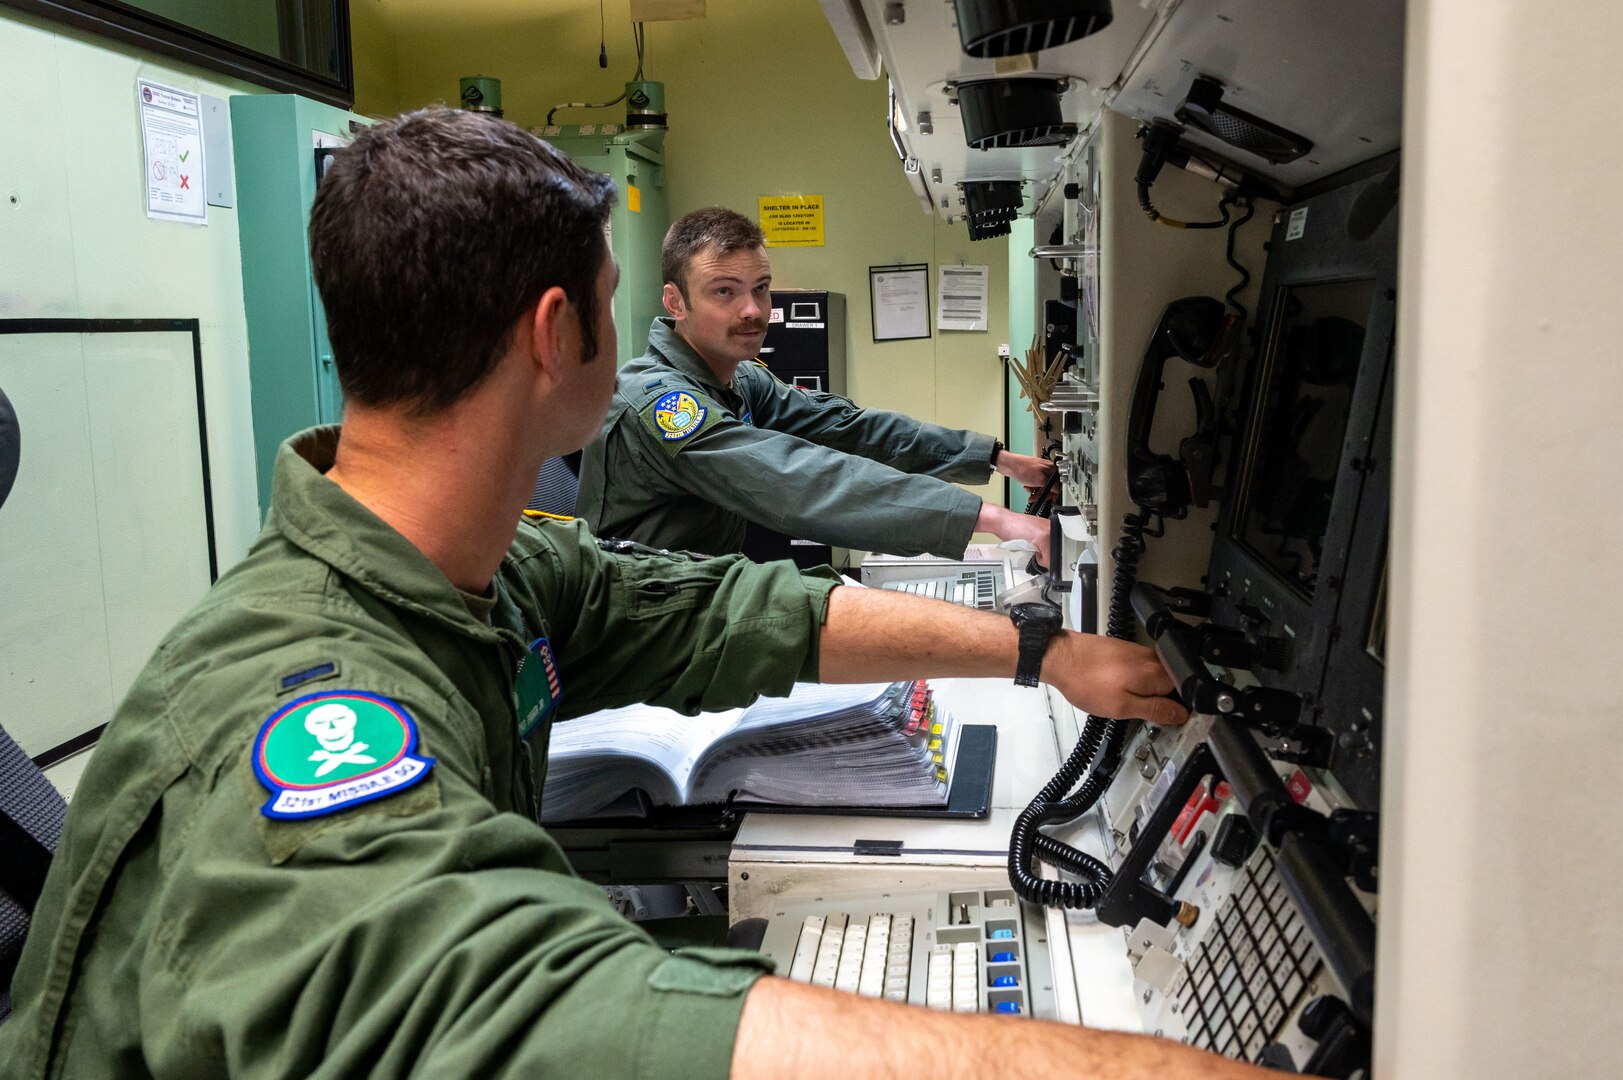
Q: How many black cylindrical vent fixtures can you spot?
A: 5